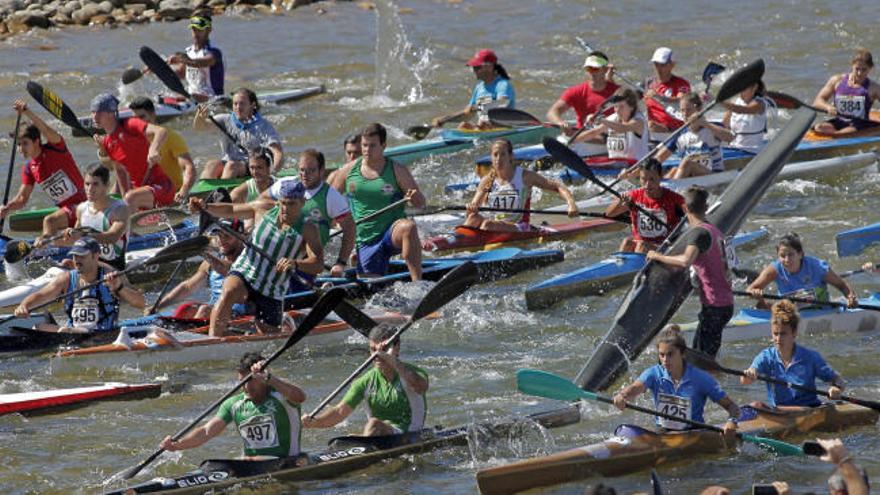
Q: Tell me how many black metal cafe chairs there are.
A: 0